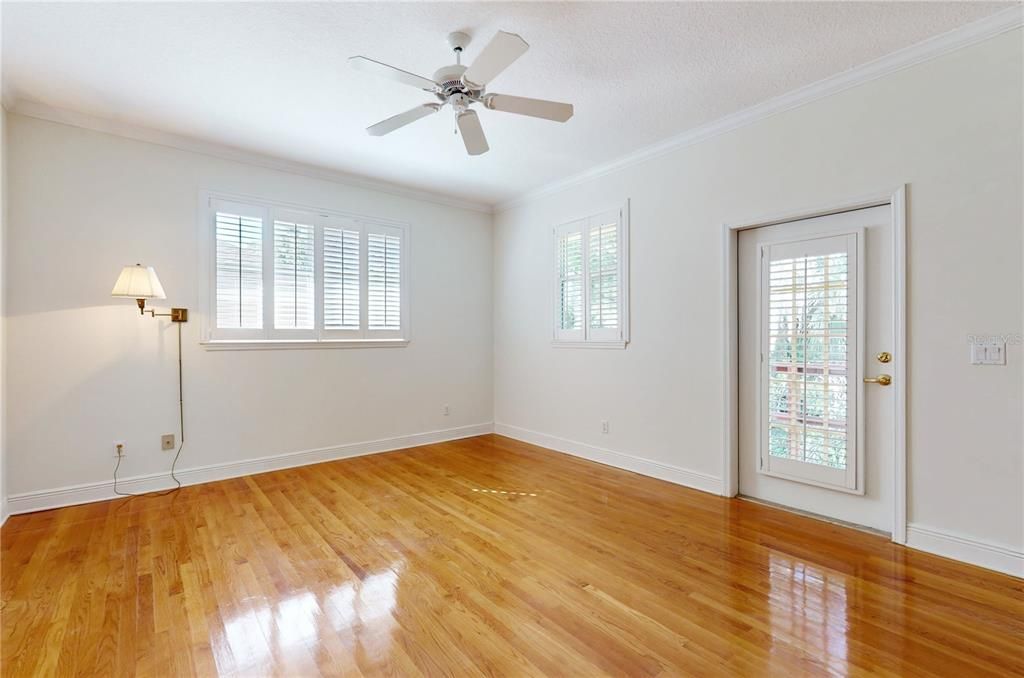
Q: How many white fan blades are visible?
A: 5